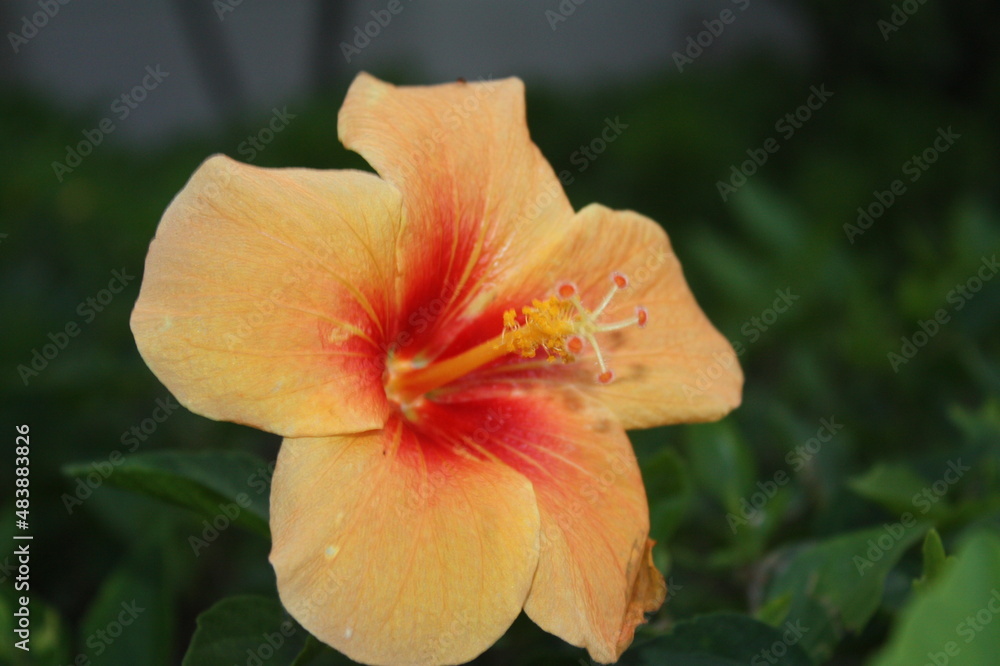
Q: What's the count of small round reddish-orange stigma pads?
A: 5